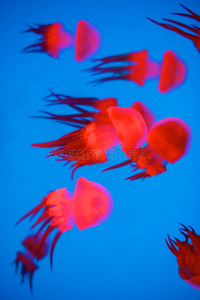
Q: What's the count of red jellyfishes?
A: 9